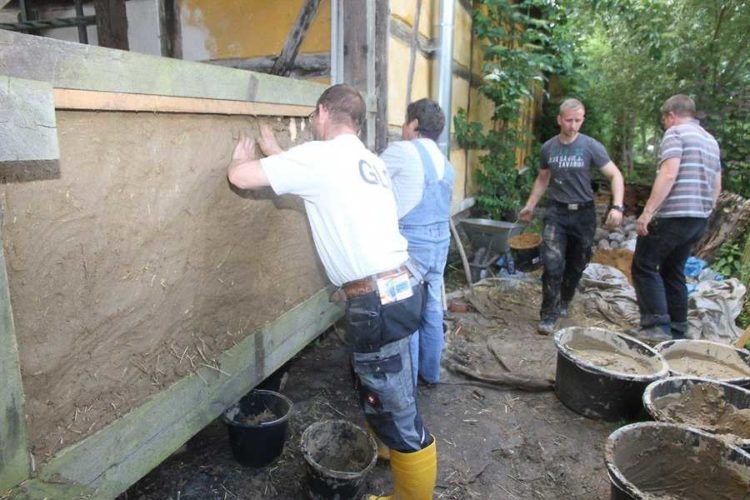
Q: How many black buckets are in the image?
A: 7